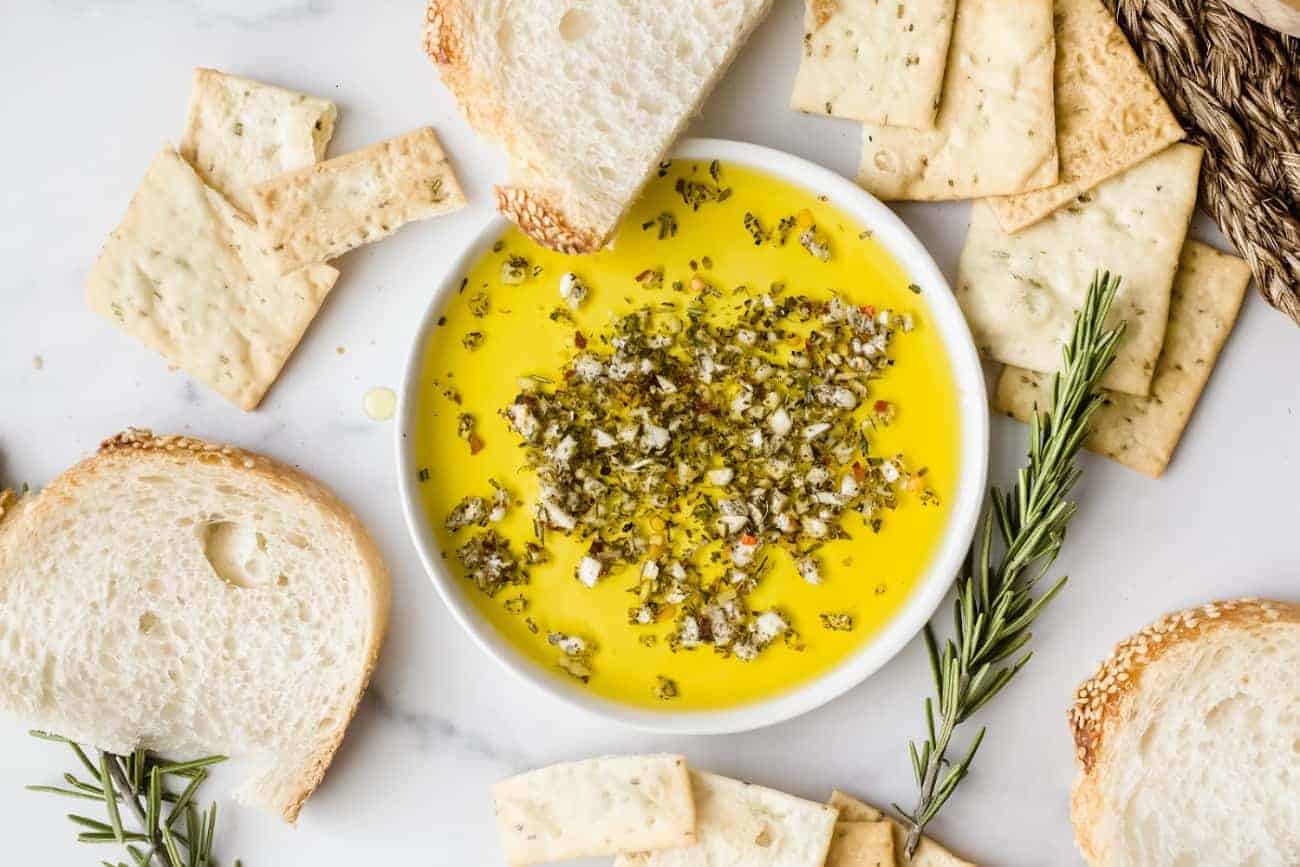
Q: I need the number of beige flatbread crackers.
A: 12